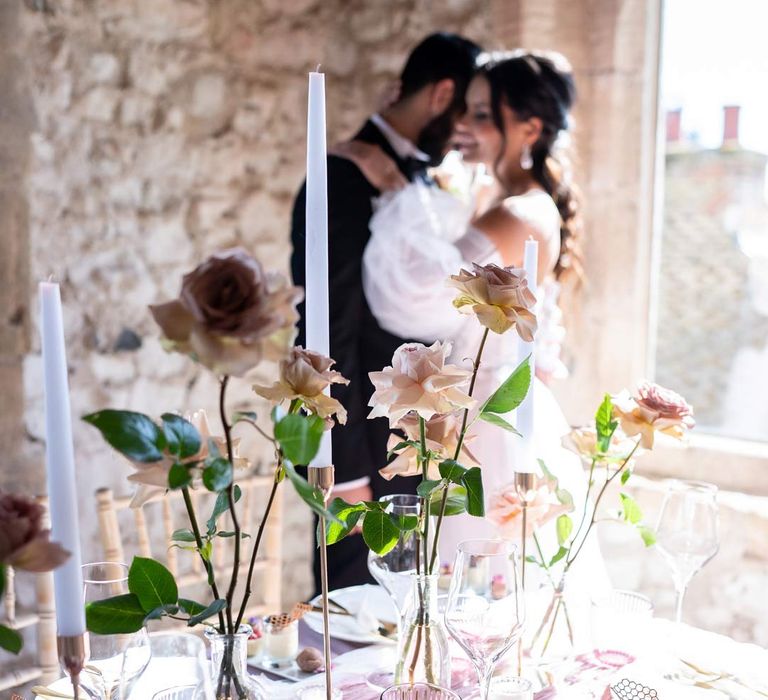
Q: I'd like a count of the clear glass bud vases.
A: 3